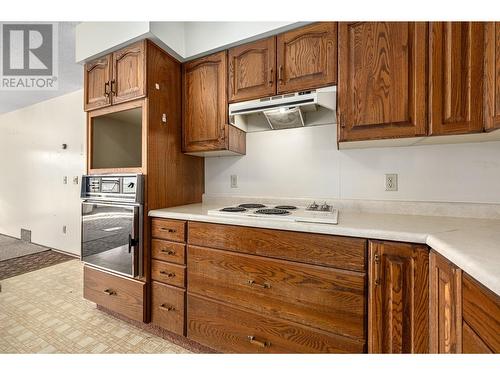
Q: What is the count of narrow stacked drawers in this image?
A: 4